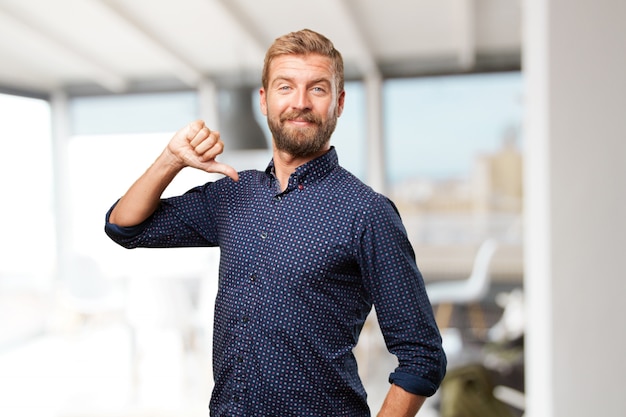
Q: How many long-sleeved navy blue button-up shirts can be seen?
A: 1